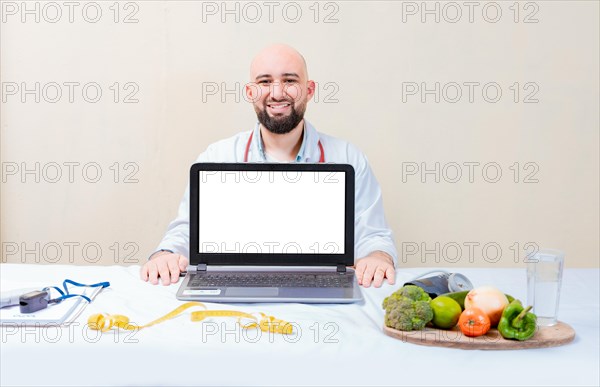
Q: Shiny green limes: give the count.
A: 1